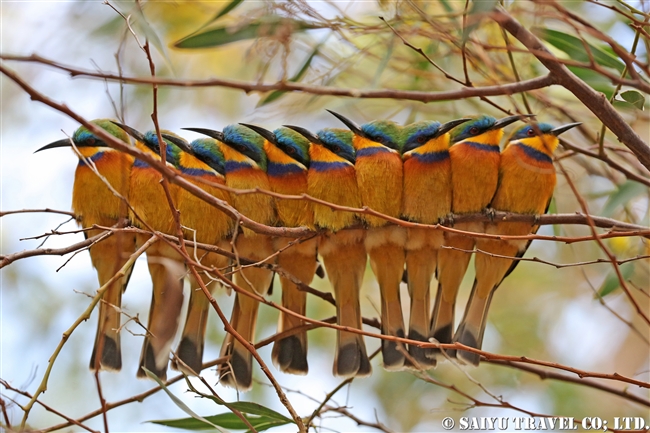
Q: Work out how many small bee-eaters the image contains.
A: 10